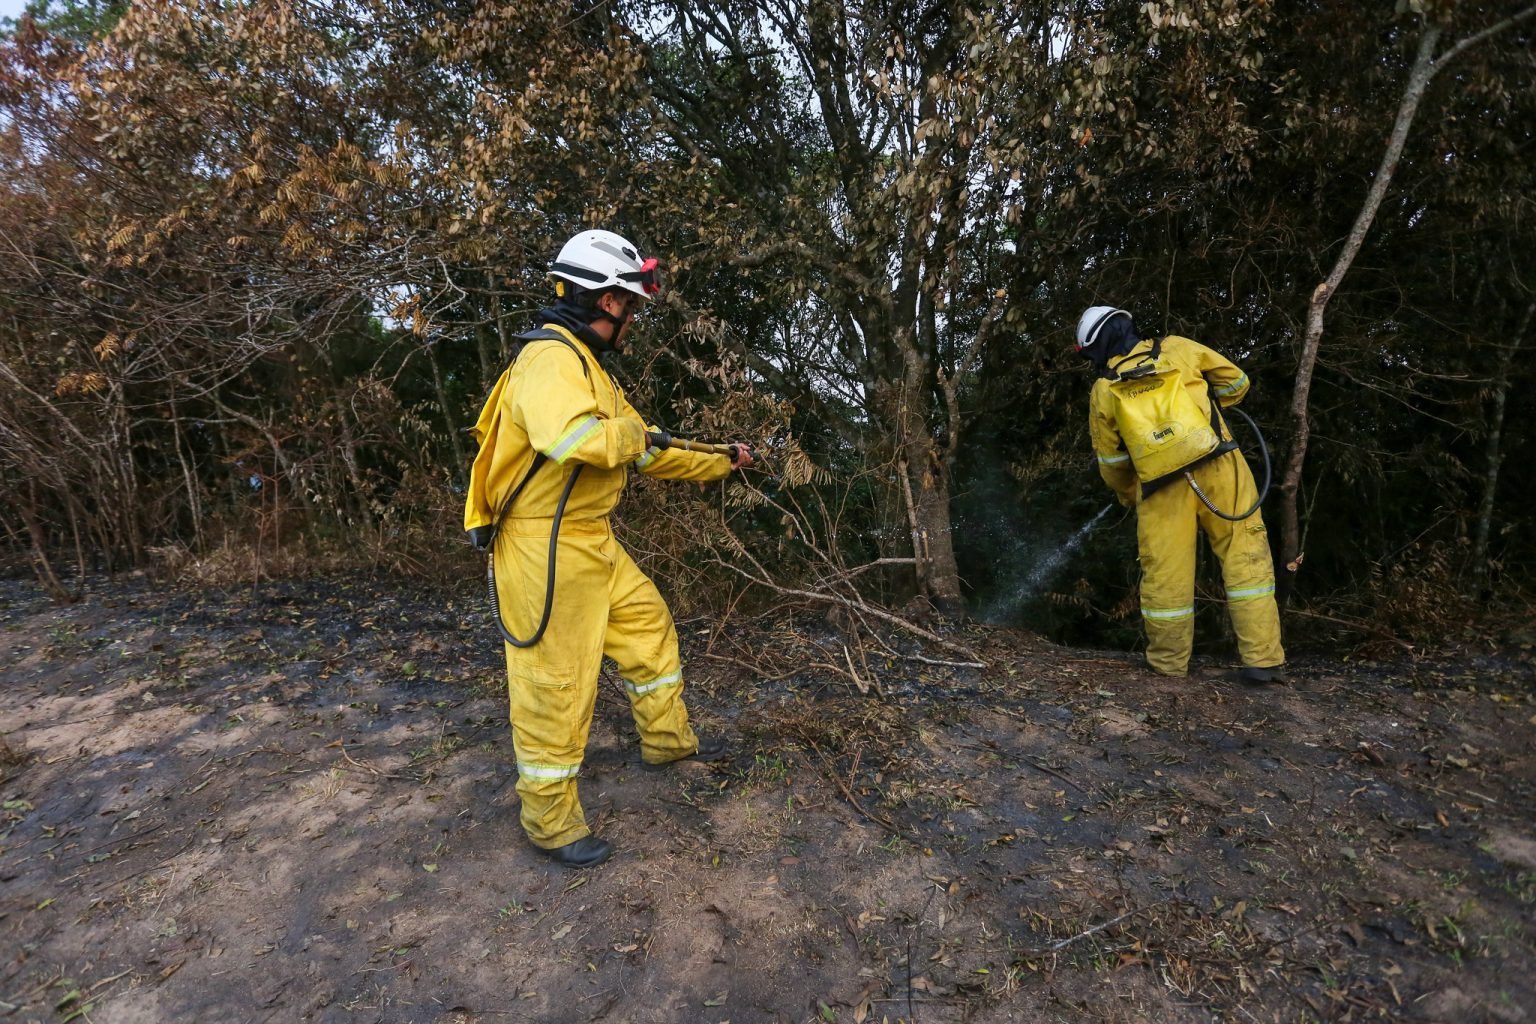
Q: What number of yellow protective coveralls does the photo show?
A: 2